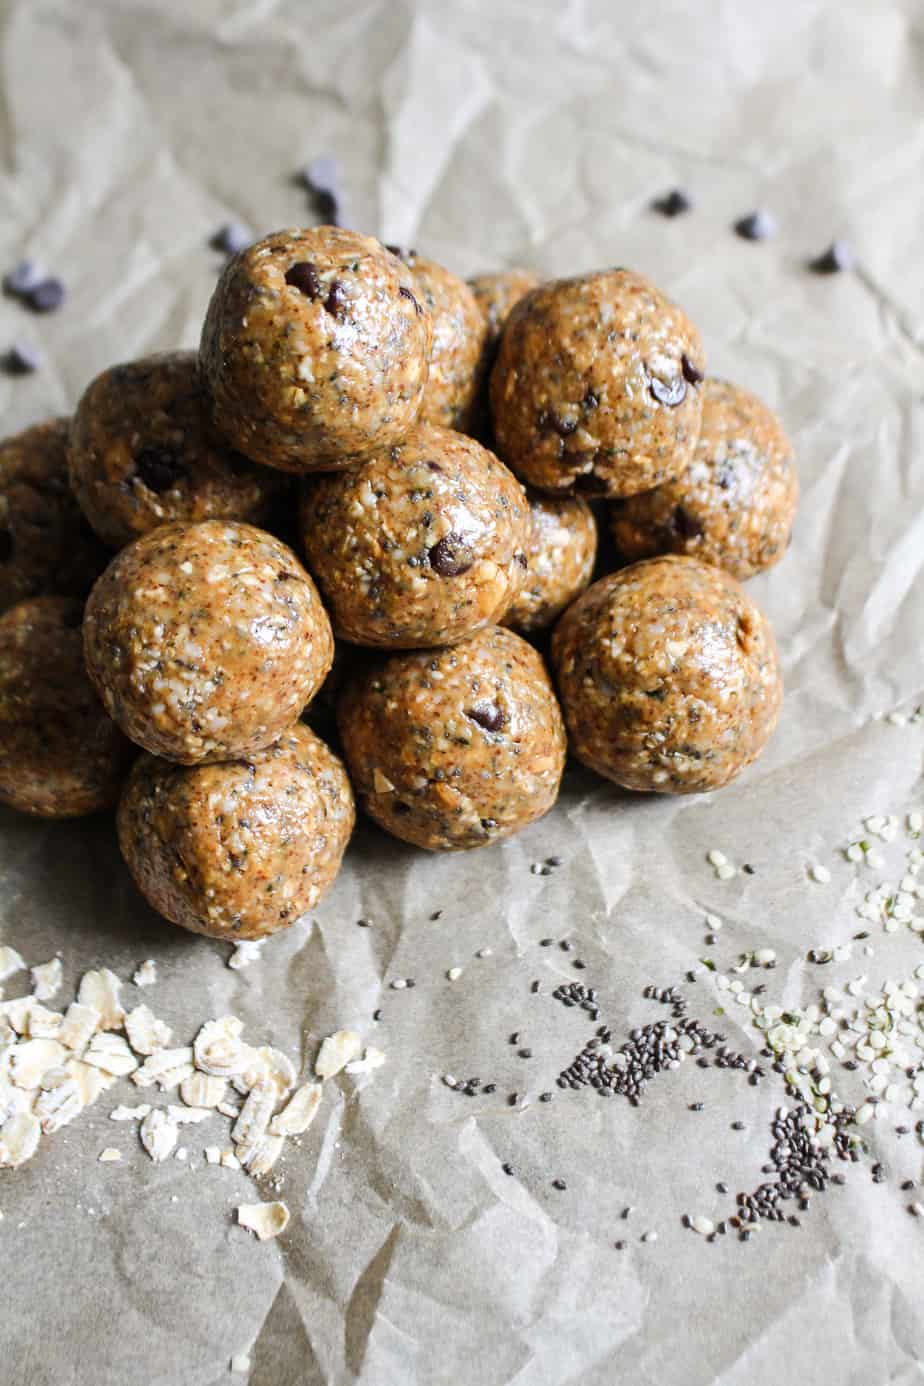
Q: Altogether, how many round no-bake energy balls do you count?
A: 14